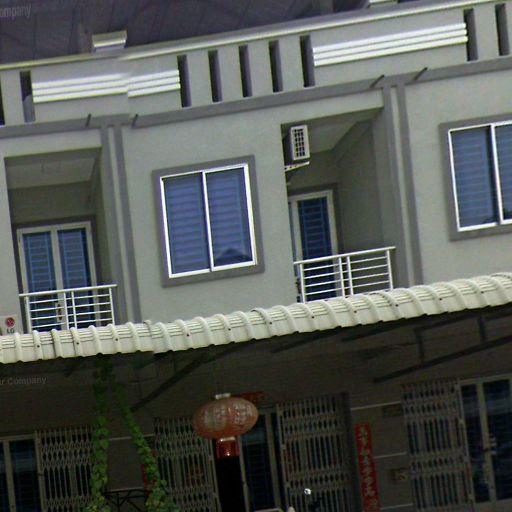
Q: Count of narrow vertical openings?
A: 9